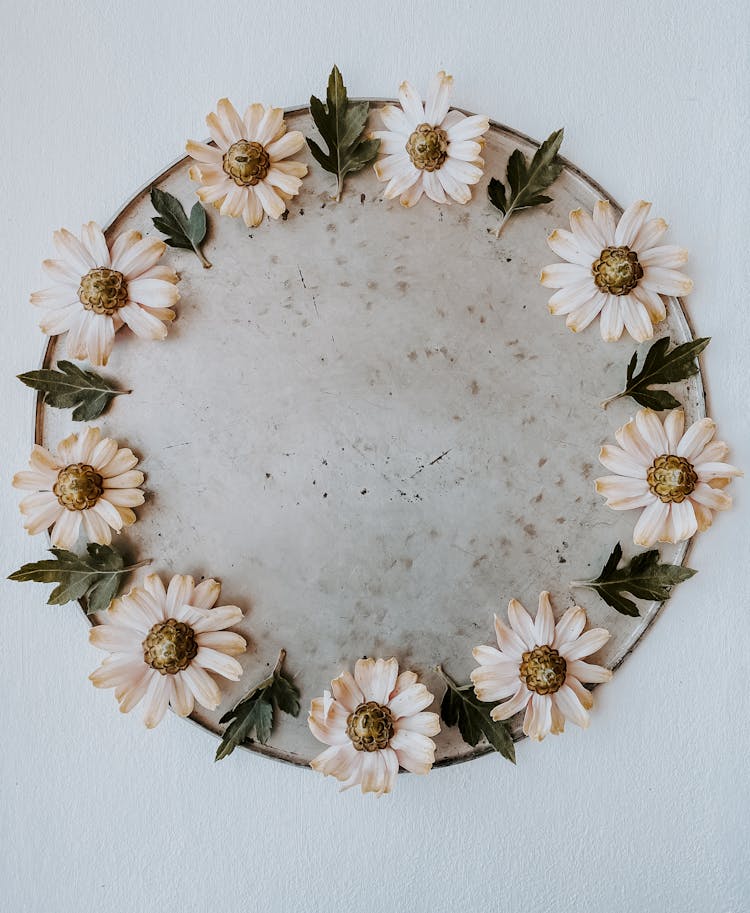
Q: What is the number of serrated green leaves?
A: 9